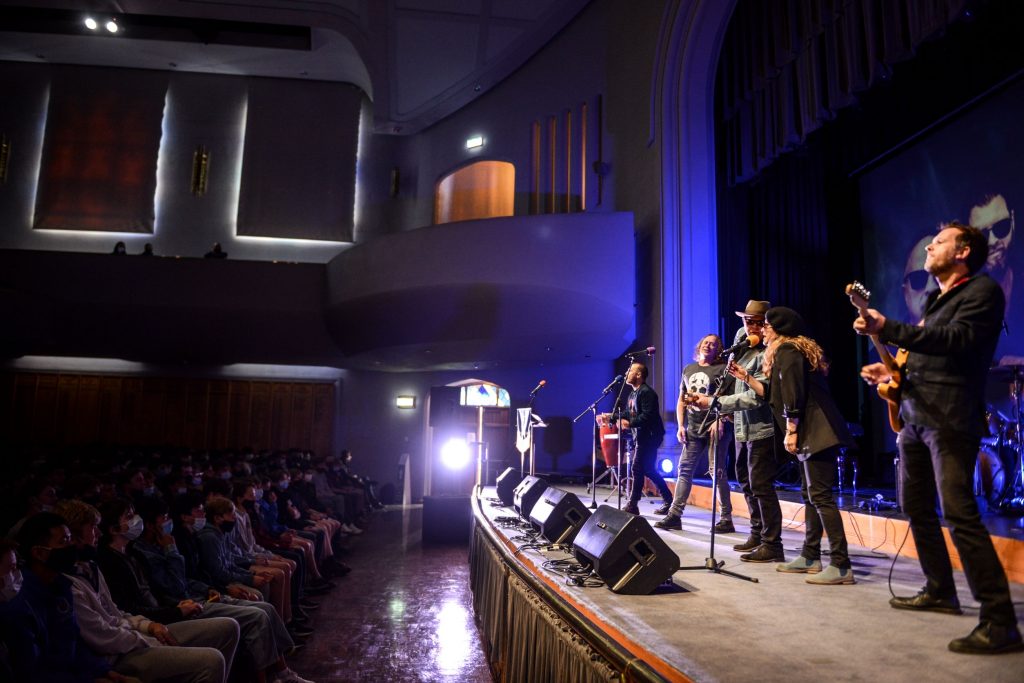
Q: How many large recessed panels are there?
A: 2